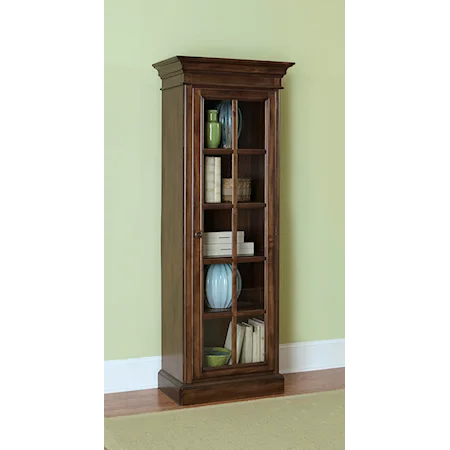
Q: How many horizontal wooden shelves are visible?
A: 4